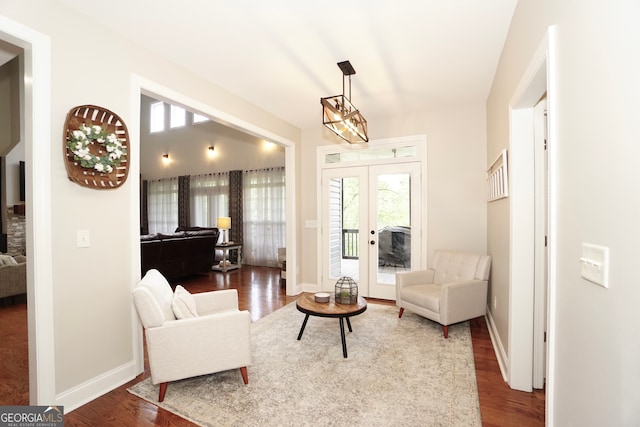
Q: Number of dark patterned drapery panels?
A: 3